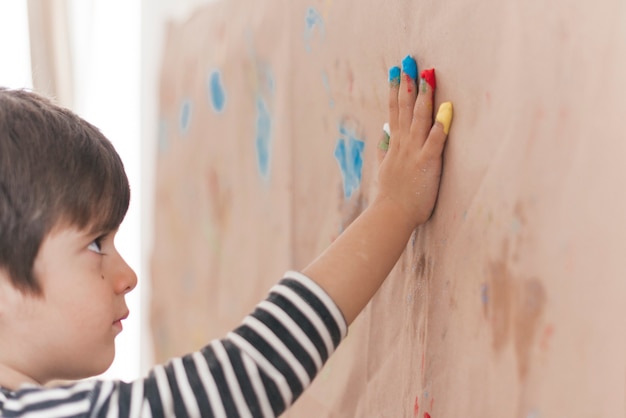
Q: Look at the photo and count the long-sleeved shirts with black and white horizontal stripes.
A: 1